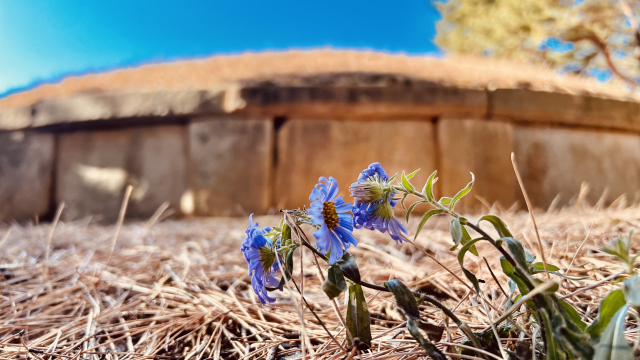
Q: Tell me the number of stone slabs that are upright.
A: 6